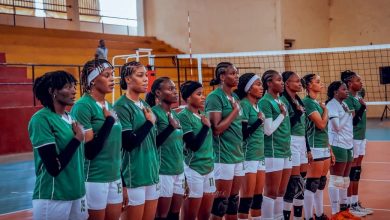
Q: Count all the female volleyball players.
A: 12